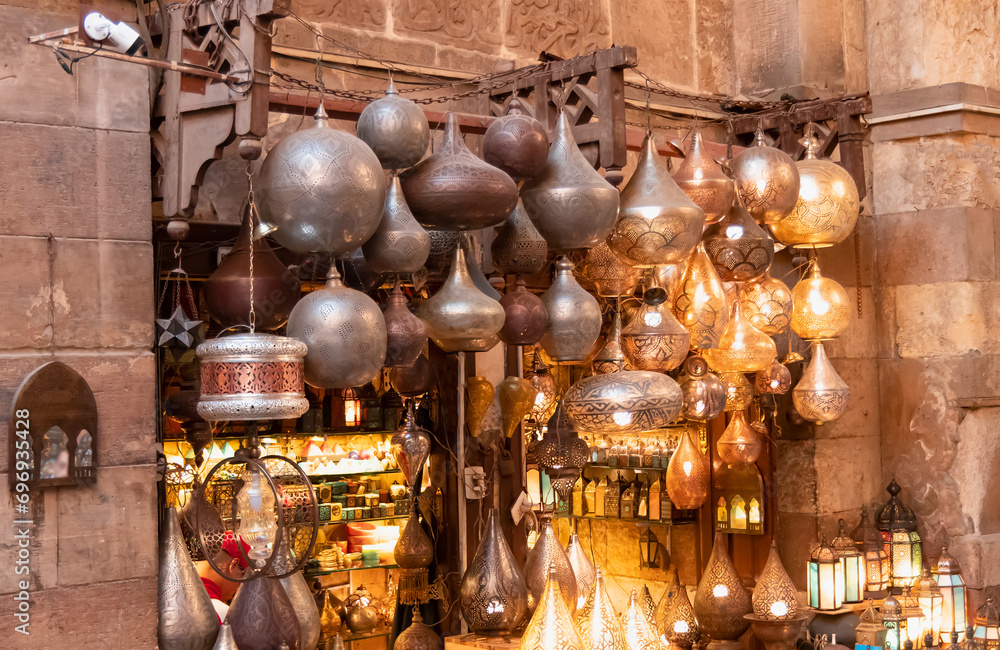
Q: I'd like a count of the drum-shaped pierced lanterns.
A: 1